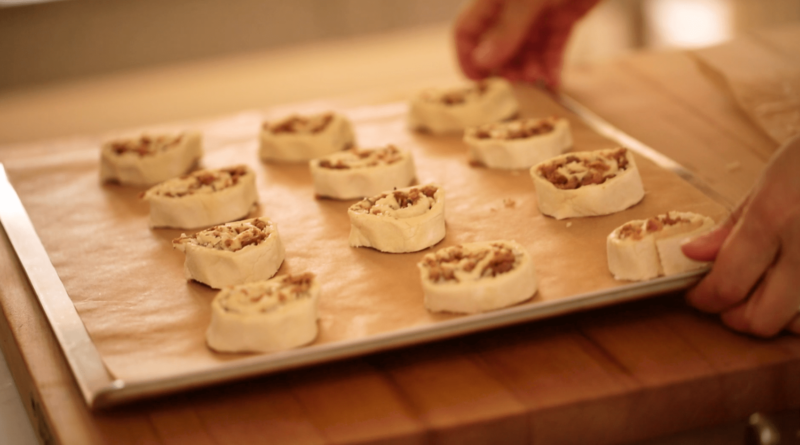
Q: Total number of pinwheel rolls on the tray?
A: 12